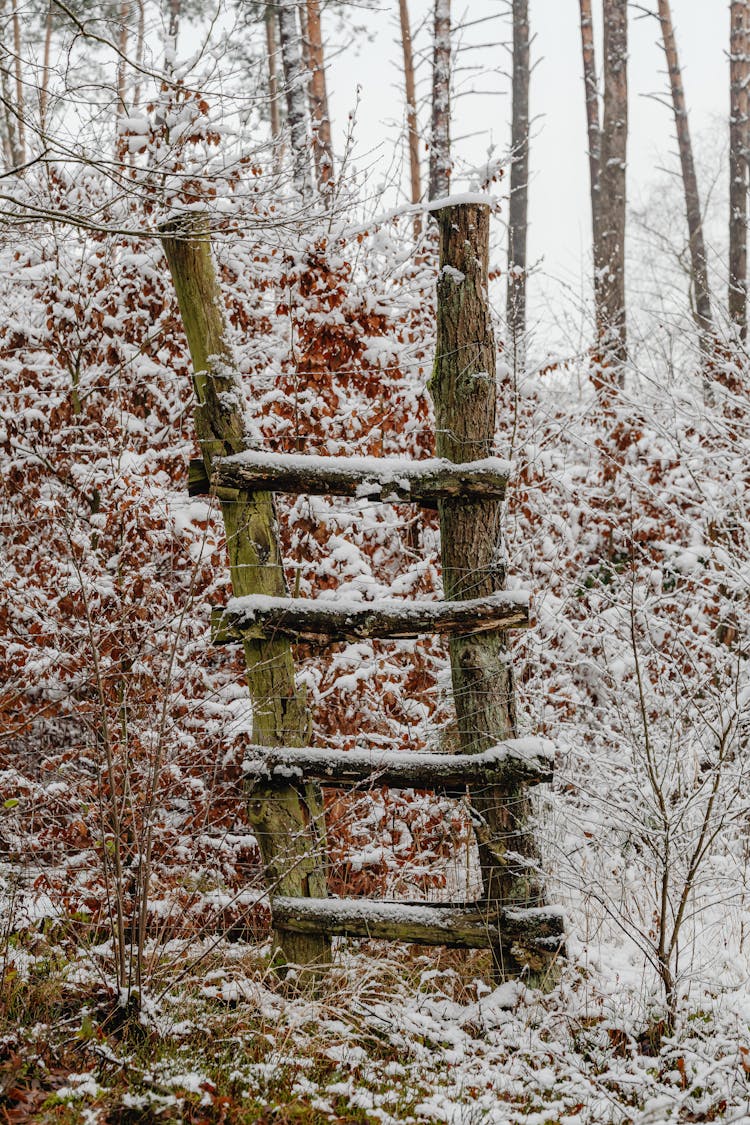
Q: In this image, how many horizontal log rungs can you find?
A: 4